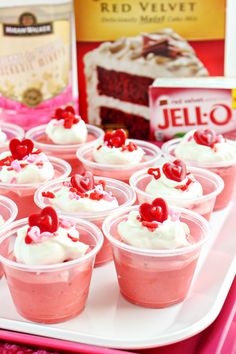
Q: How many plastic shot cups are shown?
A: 10